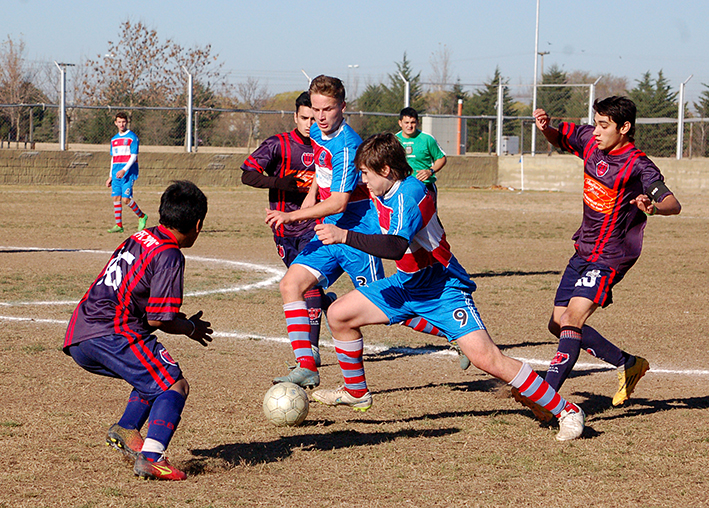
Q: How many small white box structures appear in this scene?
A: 2